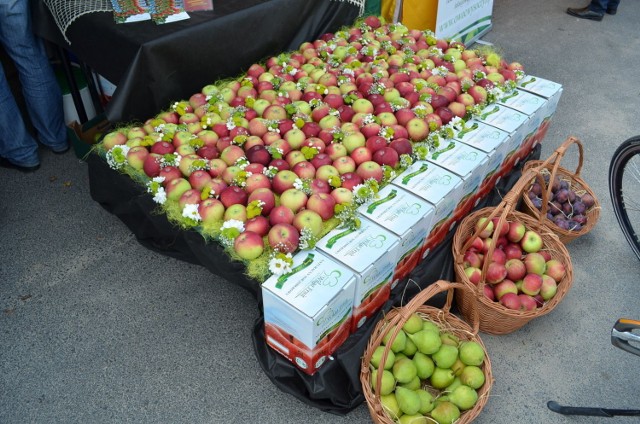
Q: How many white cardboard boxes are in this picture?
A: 9